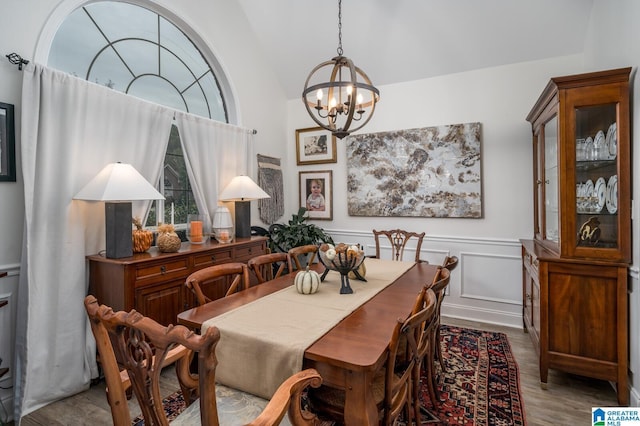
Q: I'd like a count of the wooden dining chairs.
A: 8